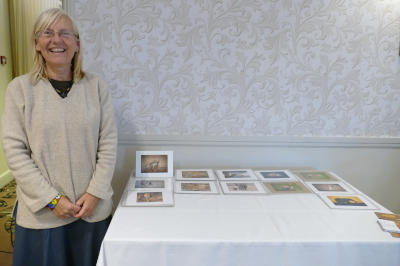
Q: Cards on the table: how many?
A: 12